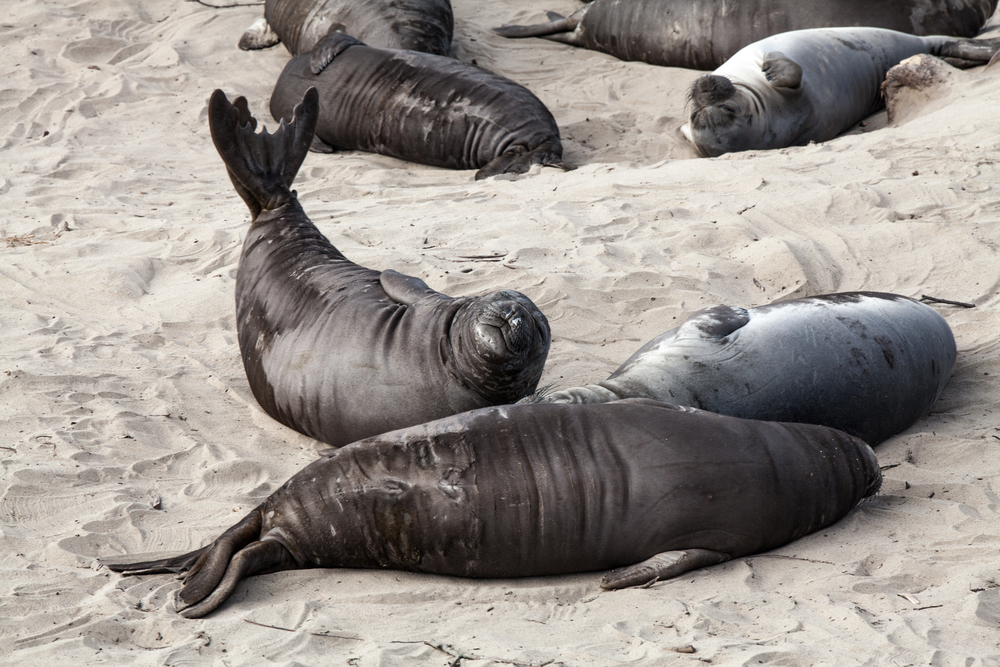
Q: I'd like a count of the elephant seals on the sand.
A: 7